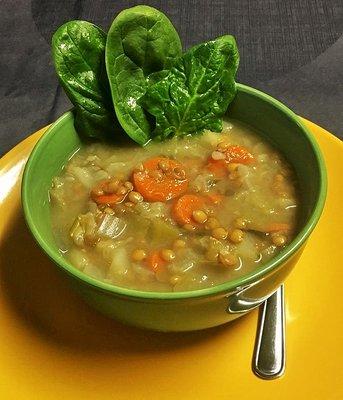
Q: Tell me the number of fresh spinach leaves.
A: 3